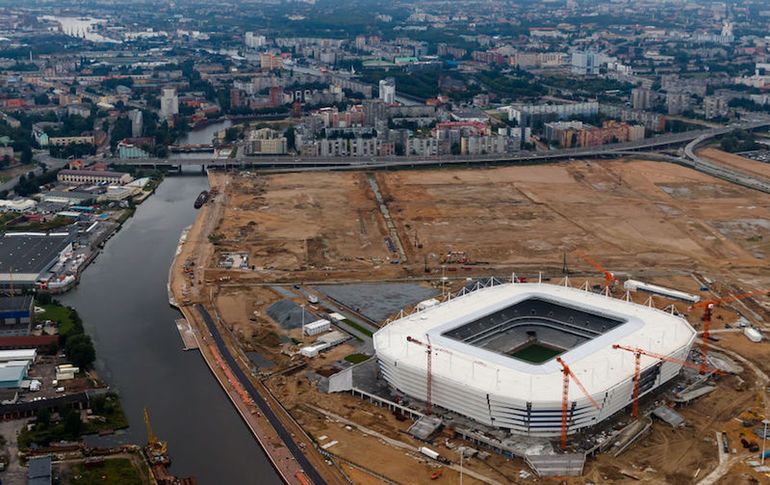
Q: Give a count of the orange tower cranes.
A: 5